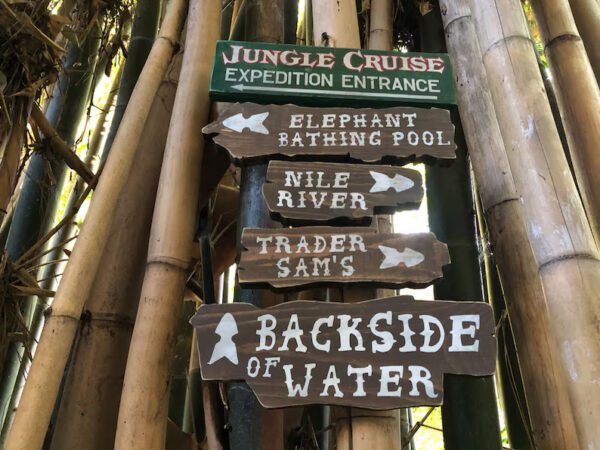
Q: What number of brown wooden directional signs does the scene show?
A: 4